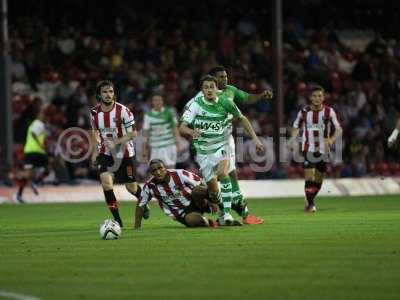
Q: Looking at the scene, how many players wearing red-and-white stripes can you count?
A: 3